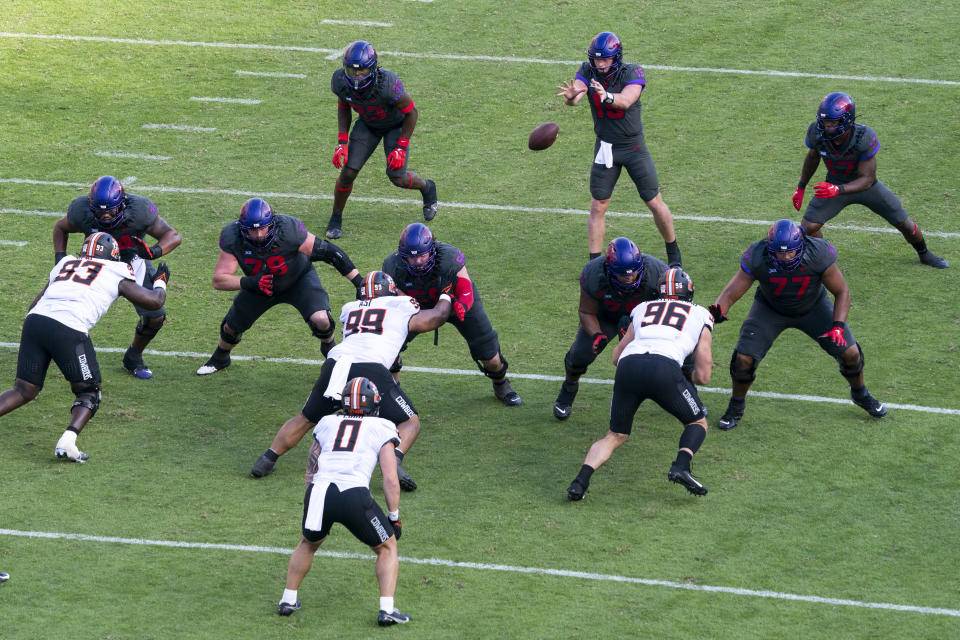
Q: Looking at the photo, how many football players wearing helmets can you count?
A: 12